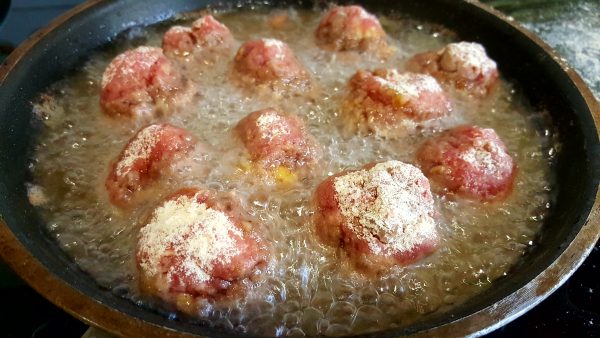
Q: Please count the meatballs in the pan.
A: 11